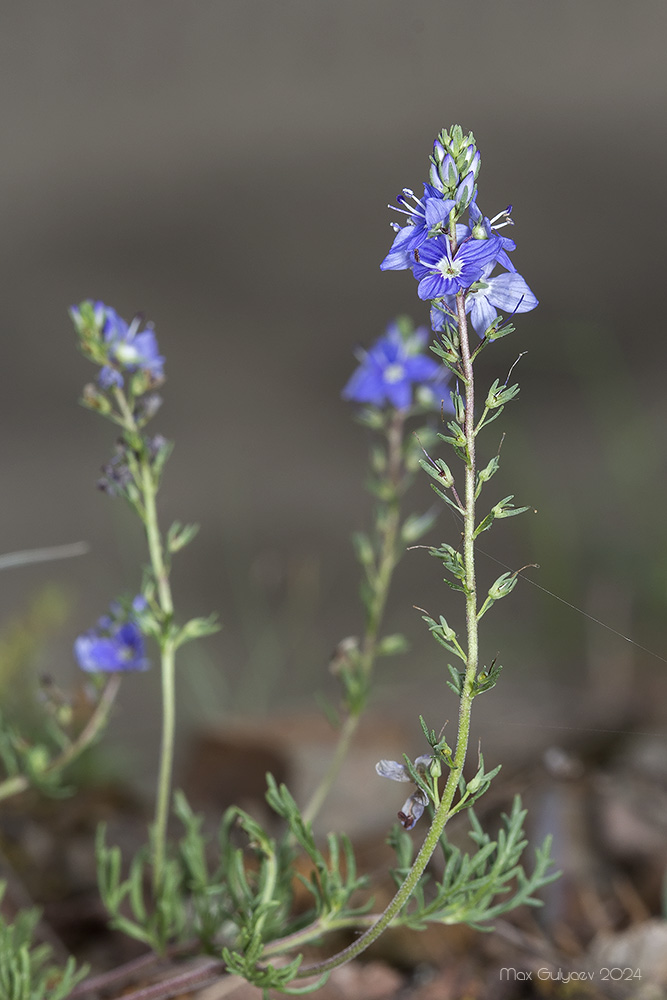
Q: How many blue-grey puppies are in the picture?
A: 0